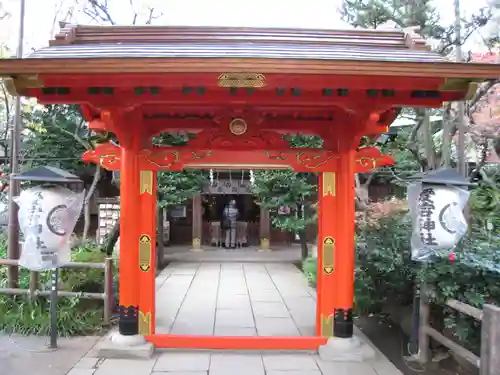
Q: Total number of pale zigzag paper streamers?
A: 2